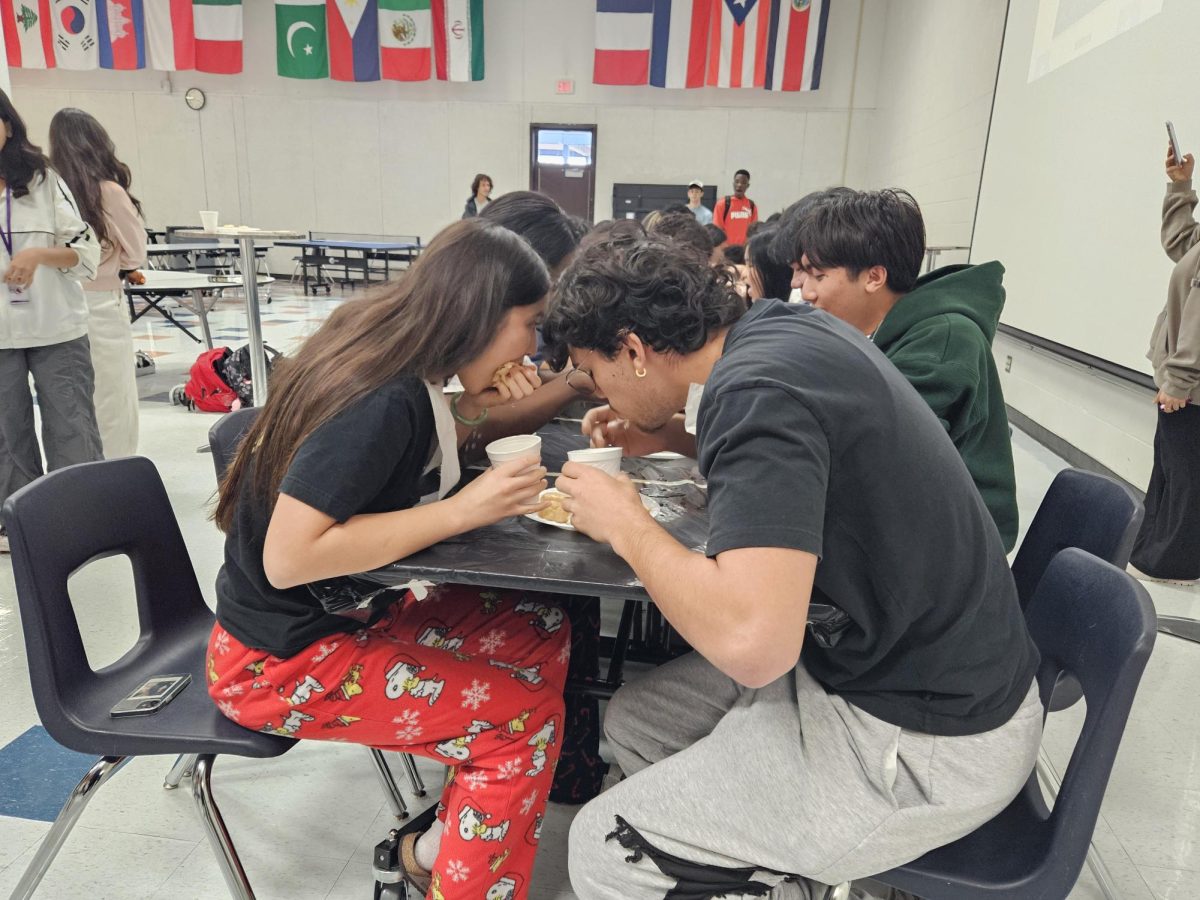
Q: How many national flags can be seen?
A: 13